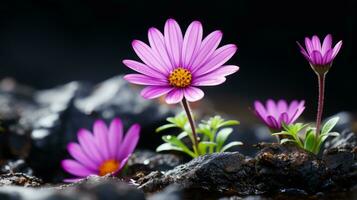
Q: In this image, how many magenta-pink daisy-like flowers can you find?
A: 4